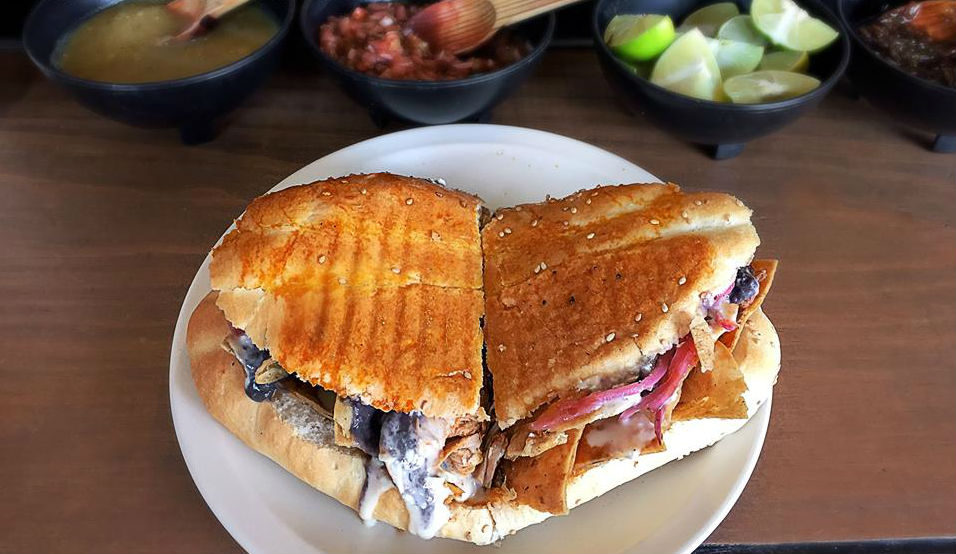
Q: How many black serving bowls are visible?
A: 4